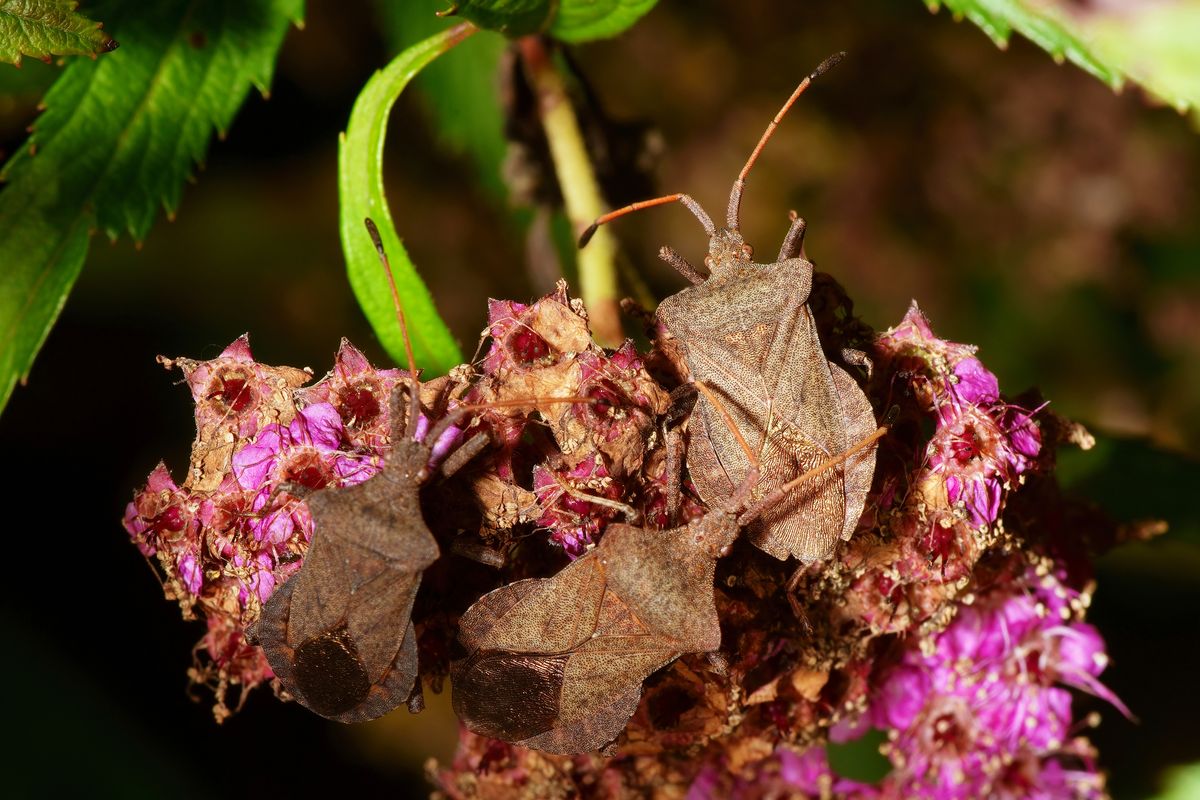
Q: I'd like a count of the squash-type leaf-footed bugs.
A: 3